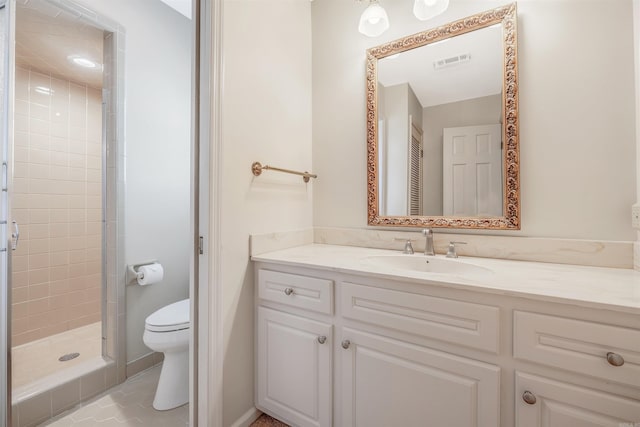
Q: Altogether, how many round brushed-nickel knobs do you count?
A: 5